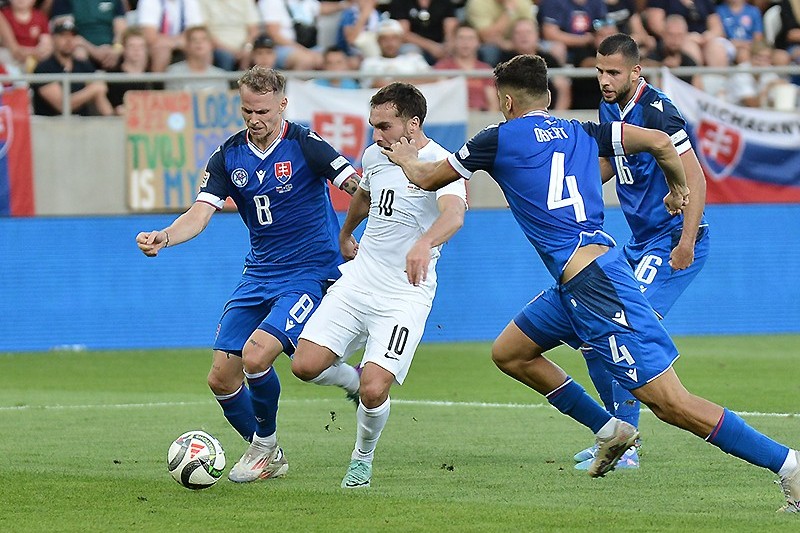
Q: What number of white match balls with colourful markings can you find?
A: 1